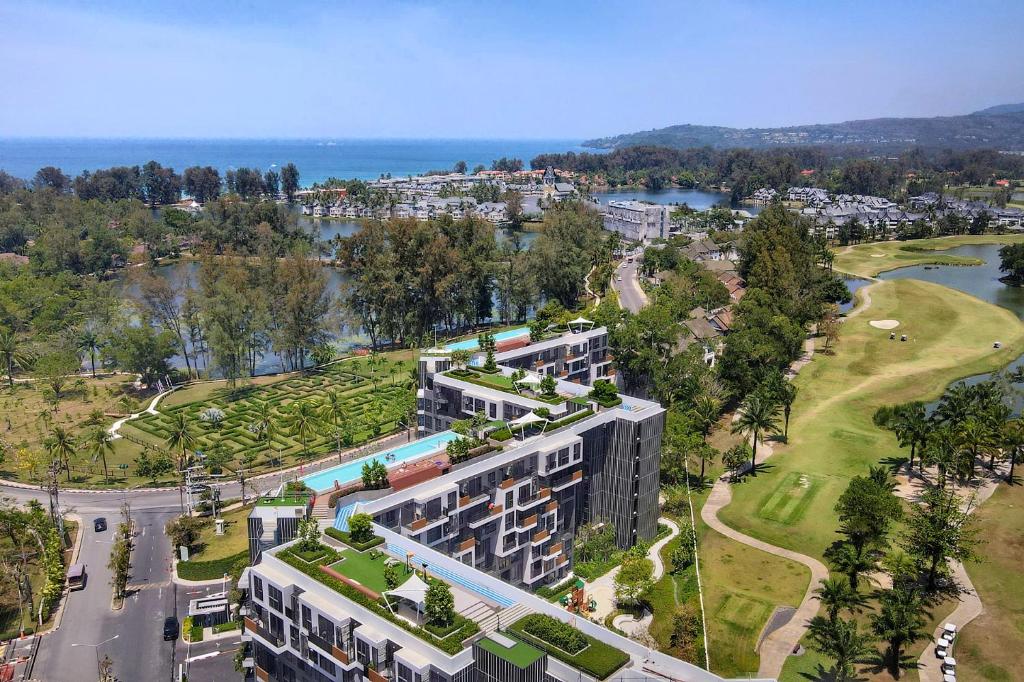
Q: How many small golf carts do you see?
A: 7